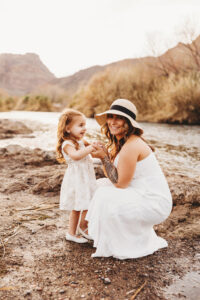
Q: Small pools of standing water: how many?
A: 1